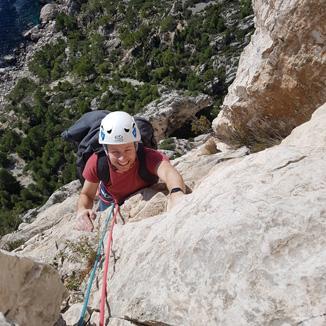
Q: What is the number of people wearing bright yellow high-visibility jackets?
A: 0